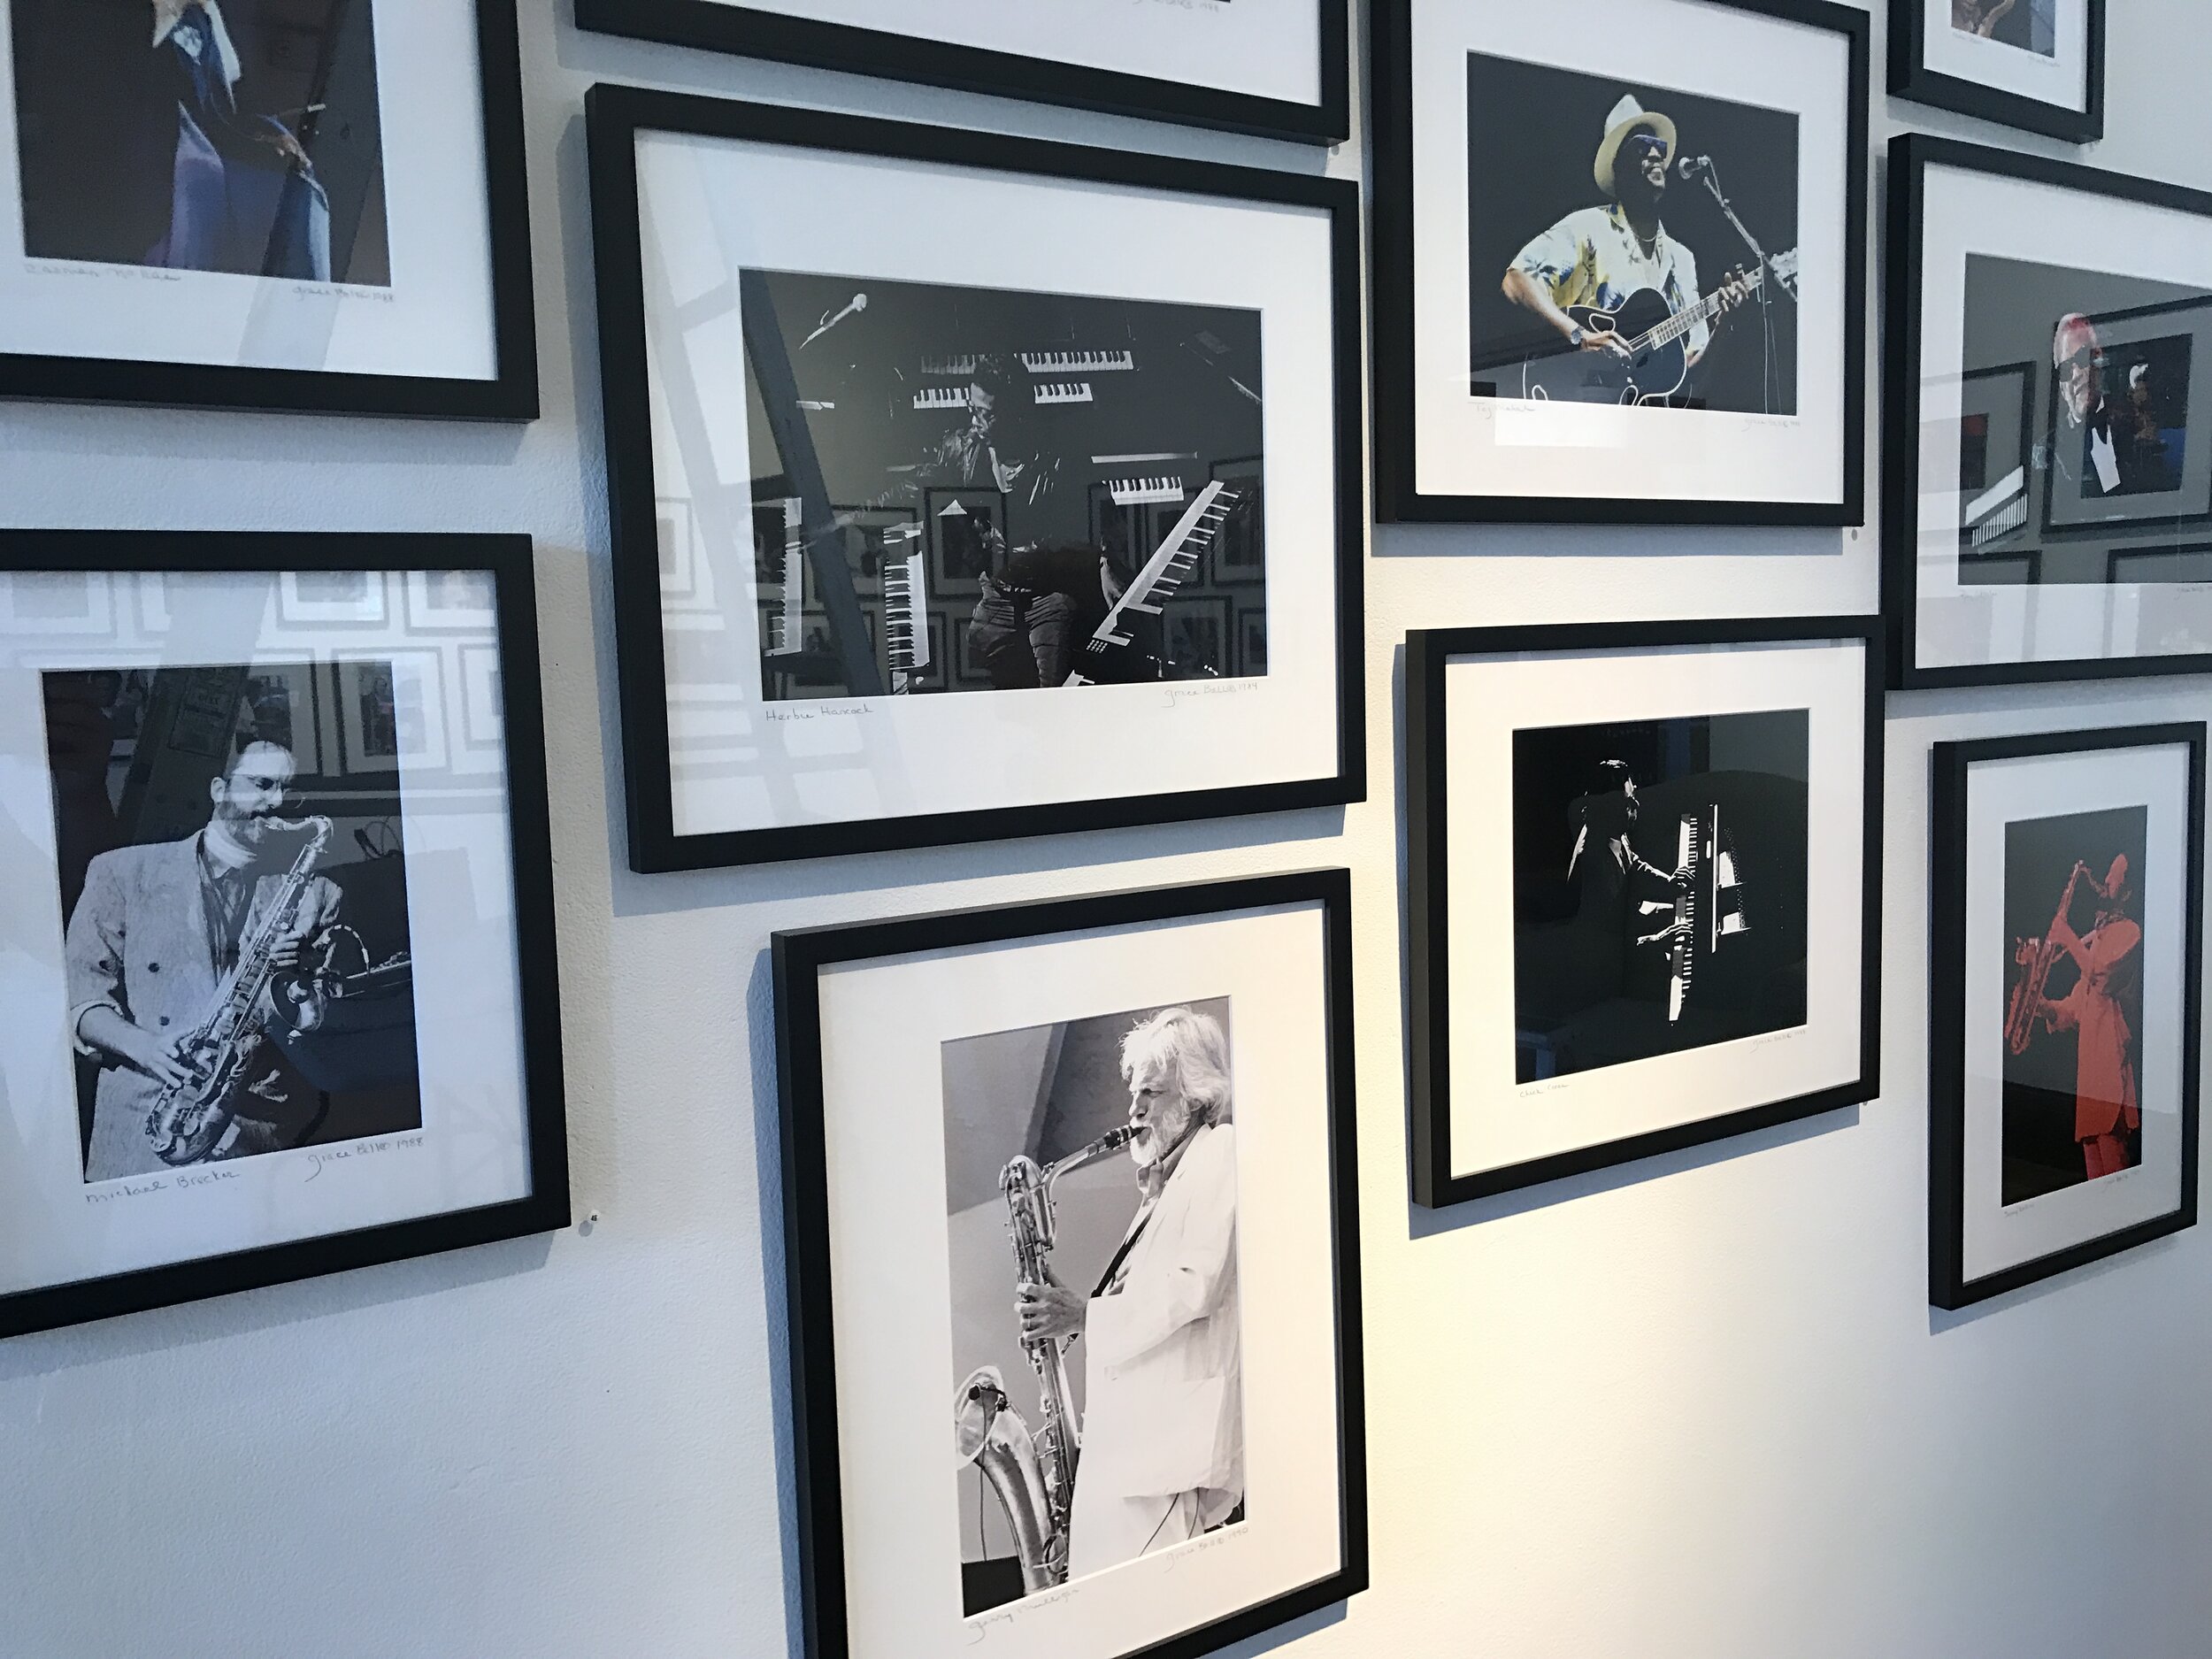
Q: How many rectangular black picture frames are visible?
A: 10